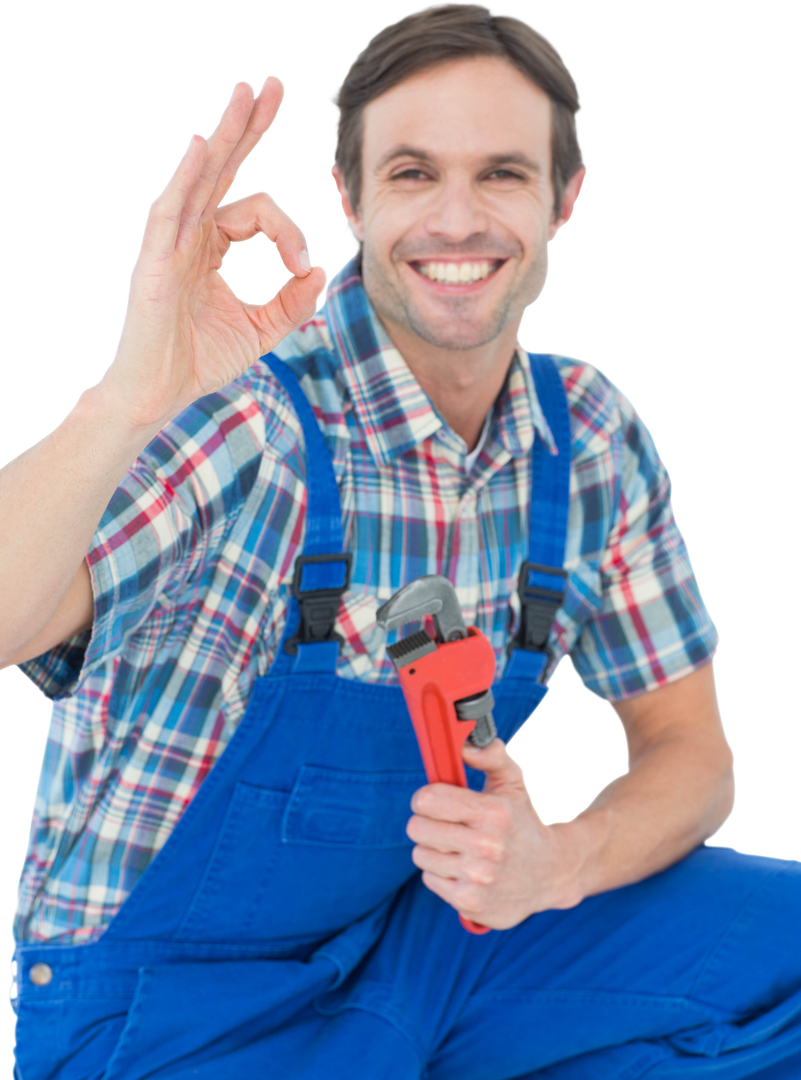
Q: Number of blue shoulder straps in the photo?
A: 2